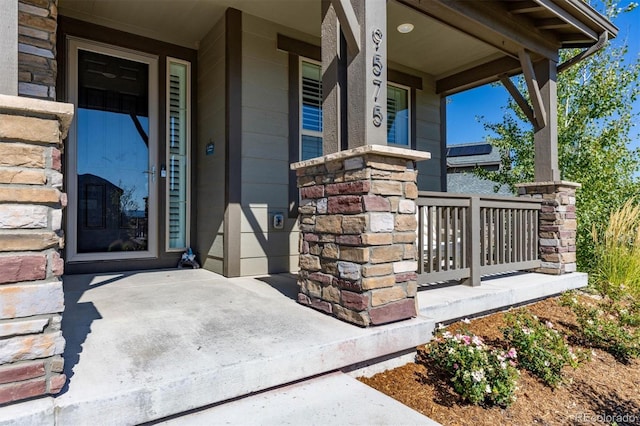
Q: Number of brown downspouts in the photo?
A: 1